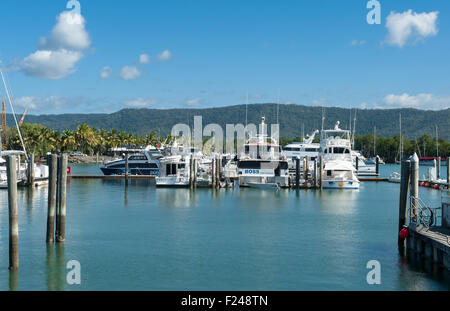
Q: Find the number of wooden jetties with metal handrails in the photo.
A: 1